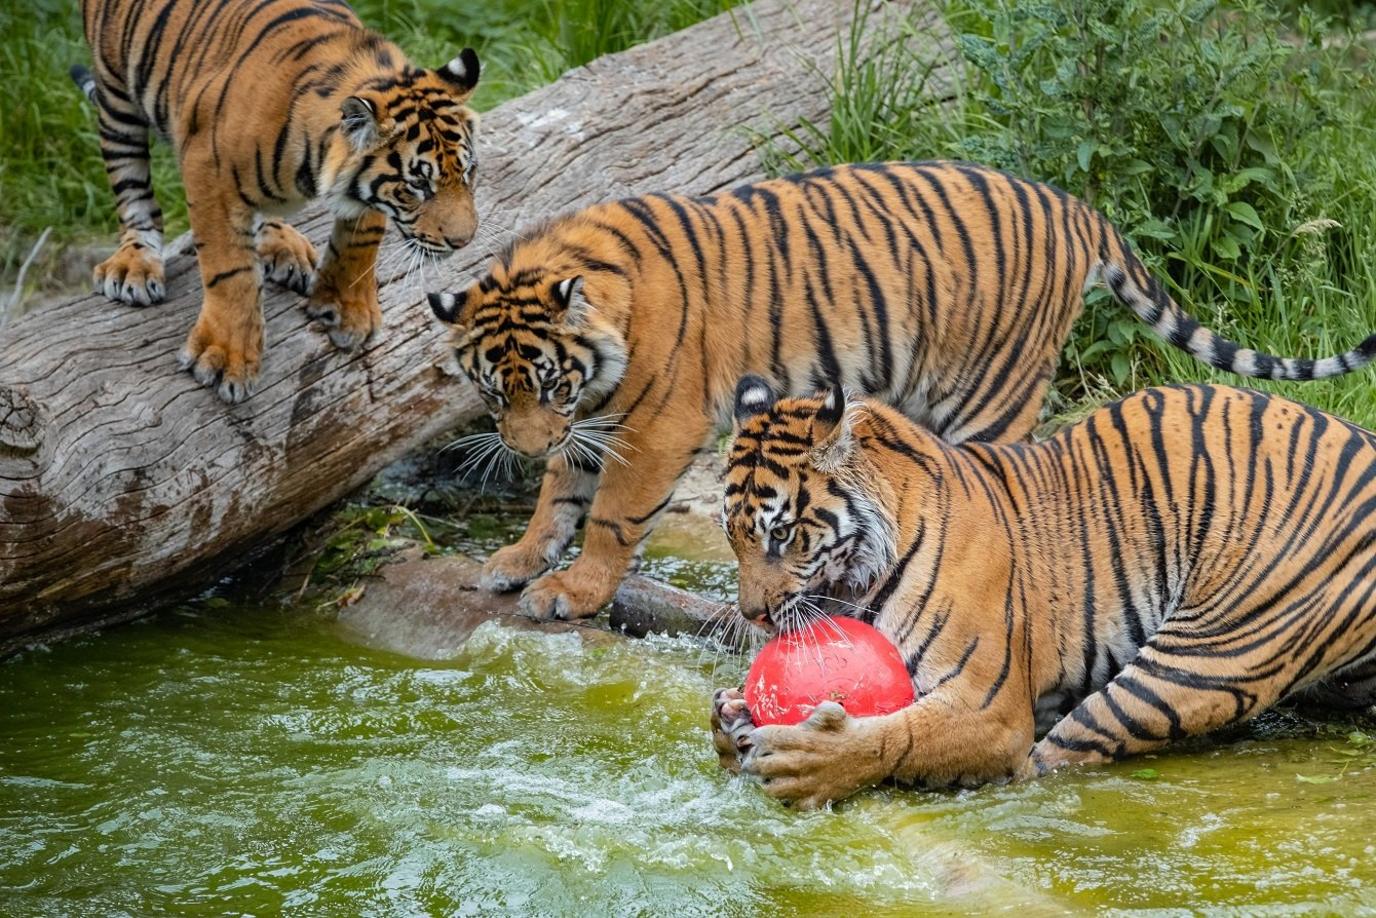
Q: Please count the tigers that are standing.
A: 2